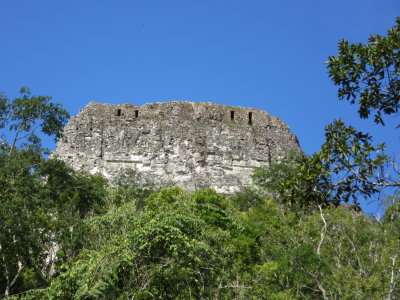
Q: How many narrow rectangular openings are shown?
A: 4